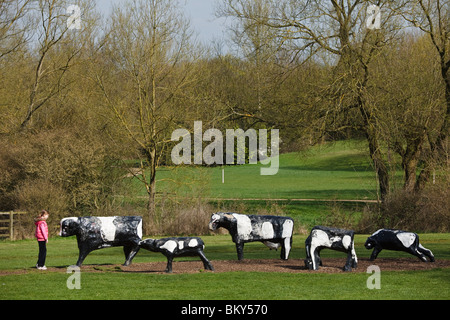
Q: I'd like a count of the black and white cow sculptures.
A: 5